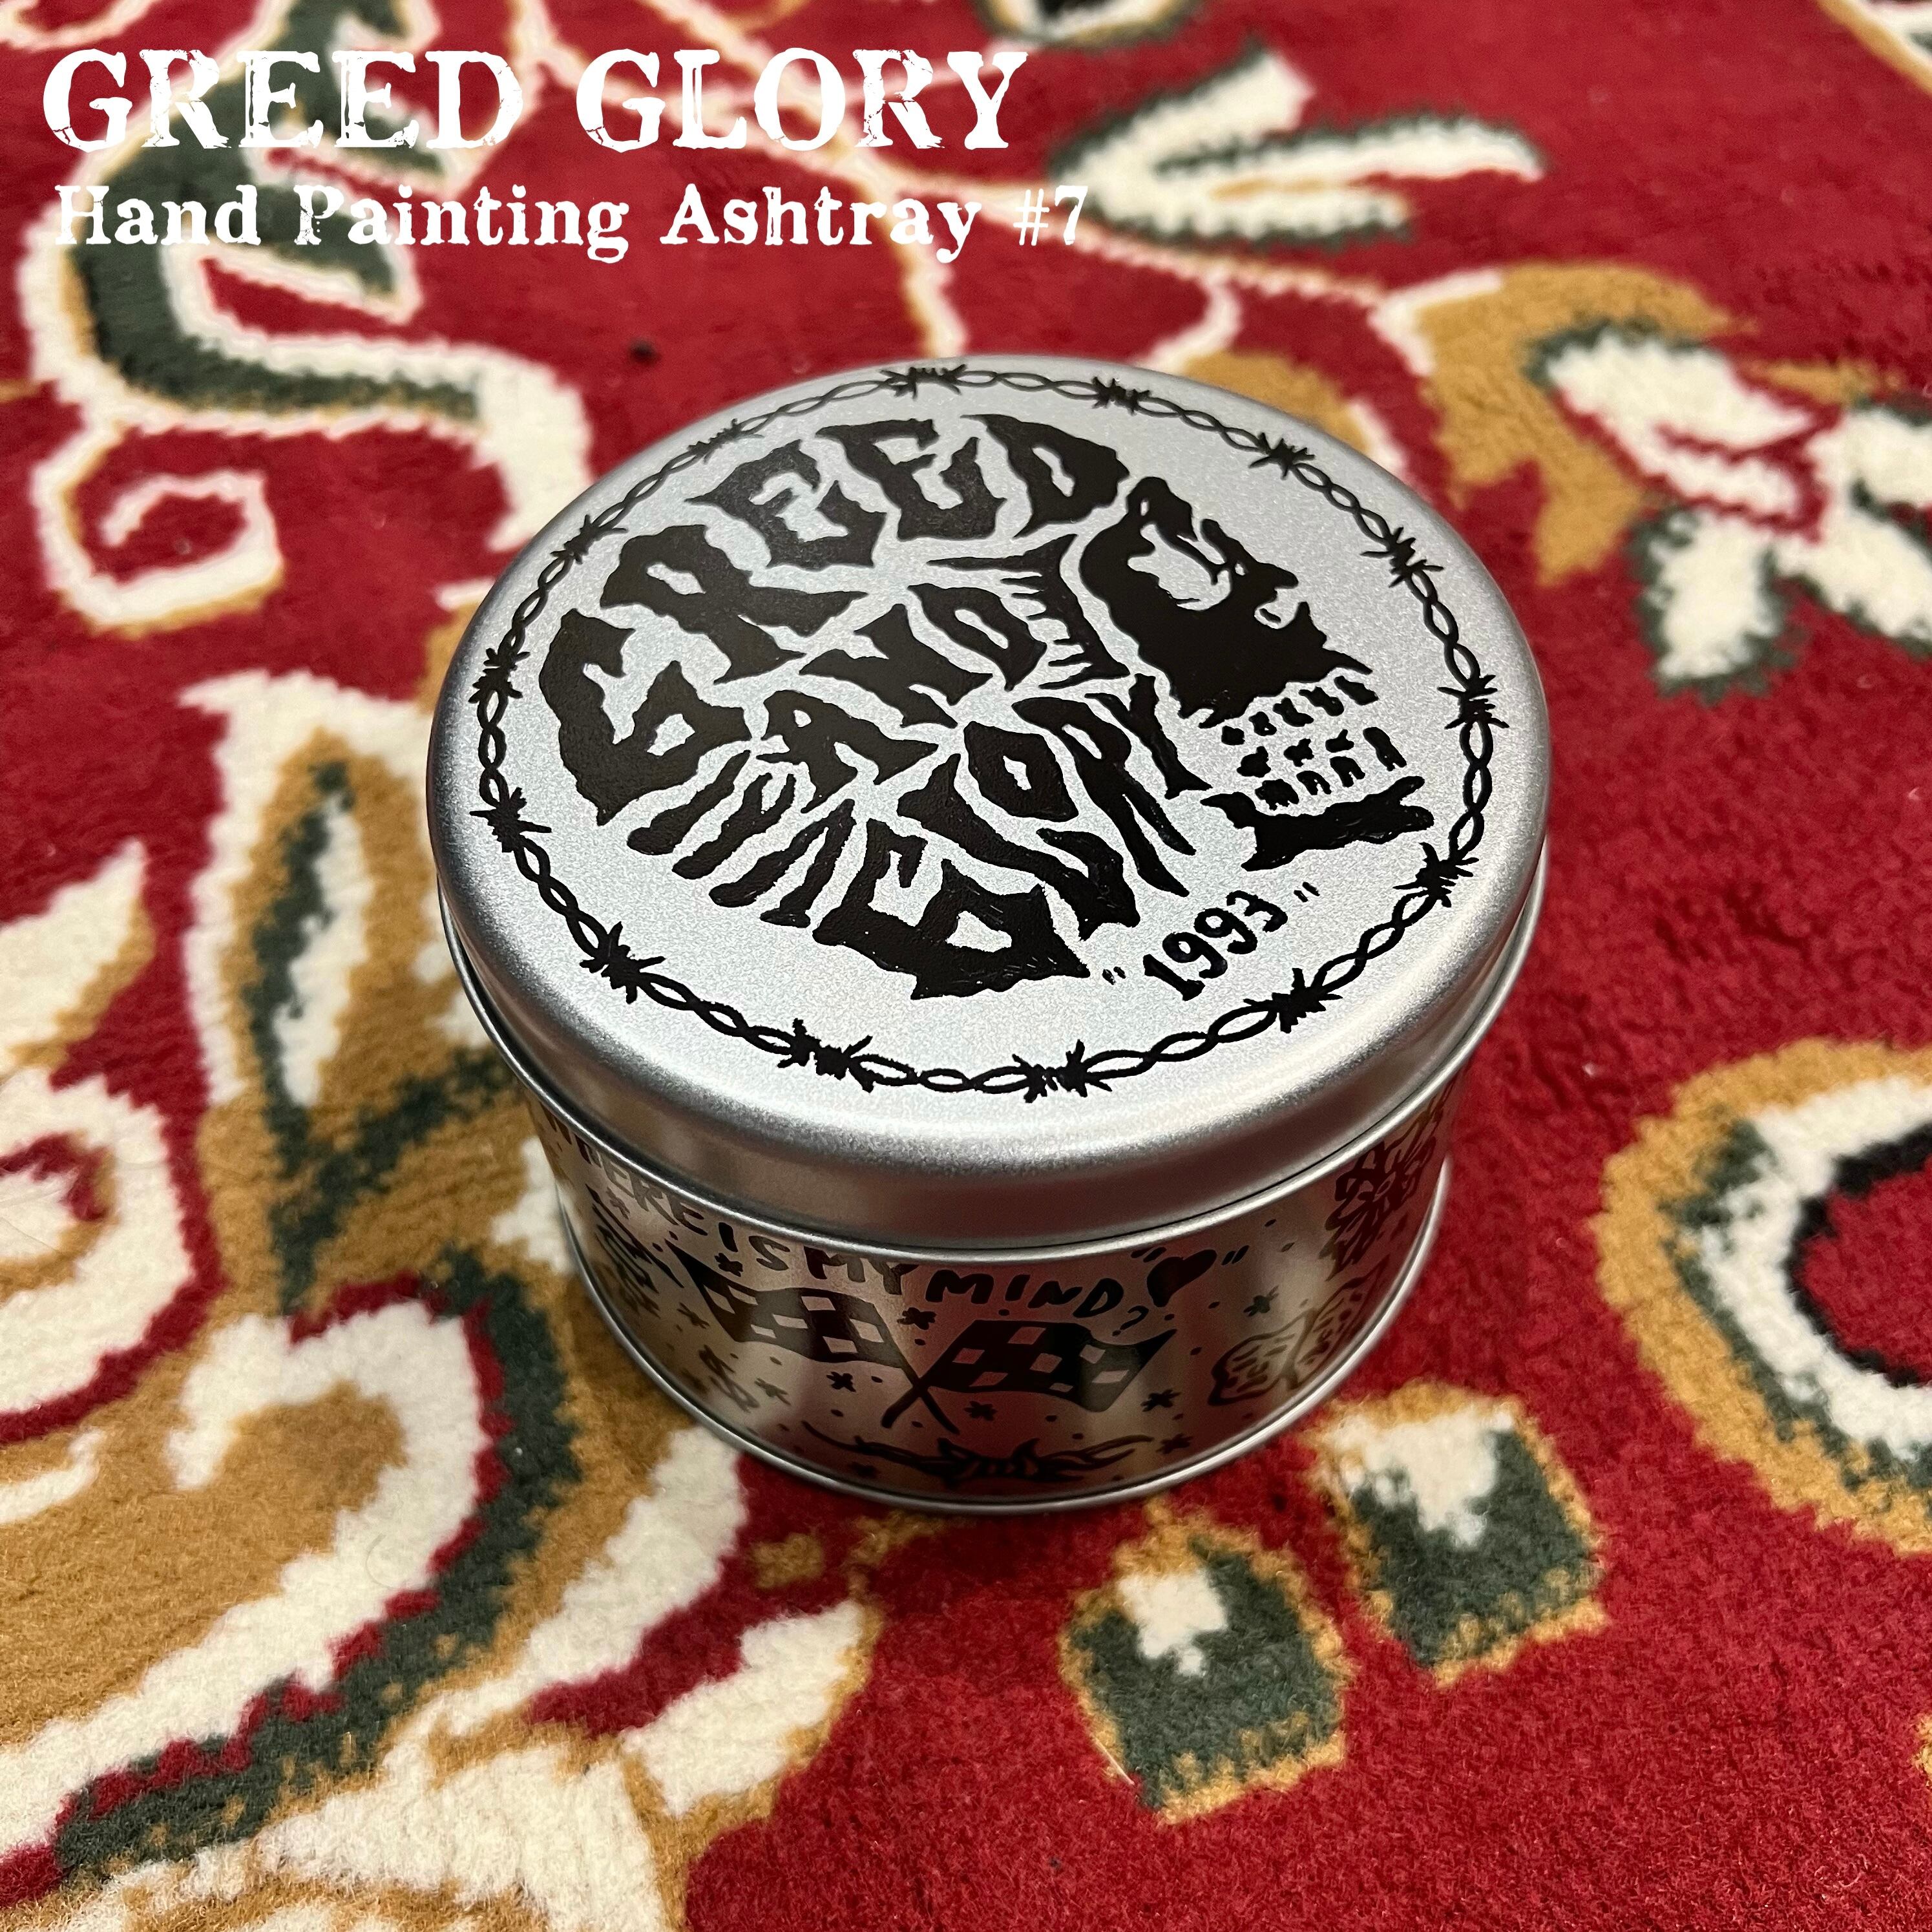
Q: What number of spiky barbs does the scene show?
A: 14